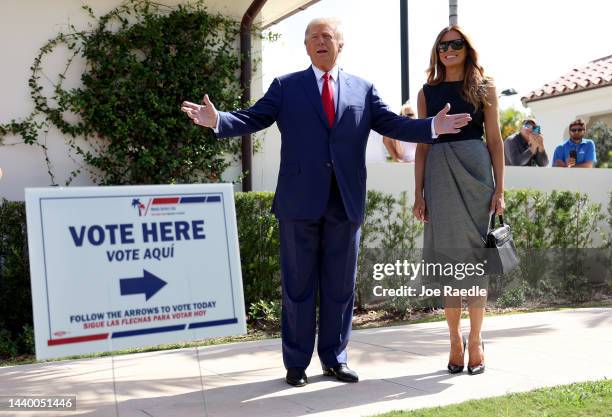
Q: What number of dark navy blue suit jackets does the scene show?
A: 1